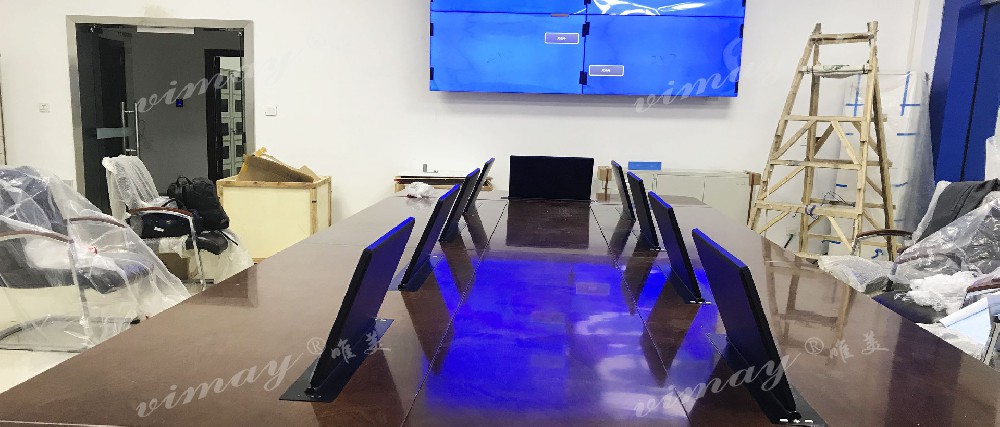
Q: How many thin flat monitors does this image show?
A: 9